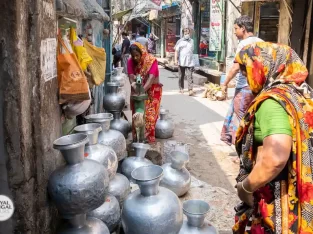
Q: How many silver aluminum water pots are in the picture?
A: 14